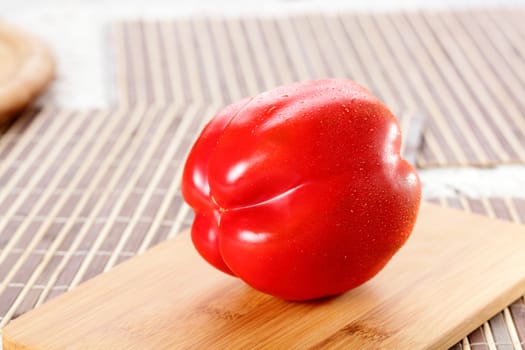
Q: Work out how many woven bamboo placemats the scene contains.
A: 3